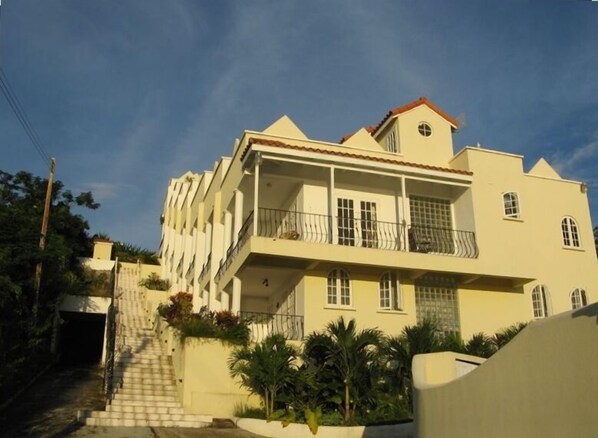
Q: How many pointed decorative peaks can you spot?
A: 3